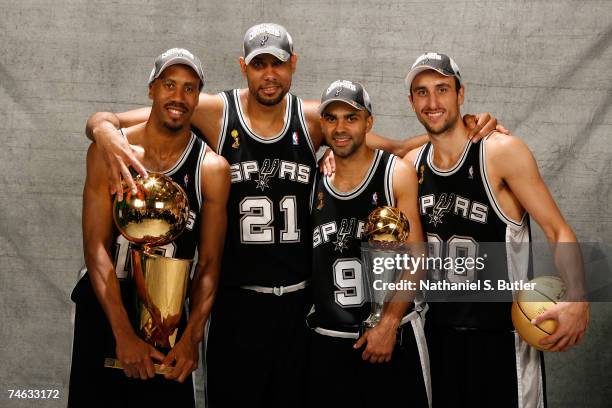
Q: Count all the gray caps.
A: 4